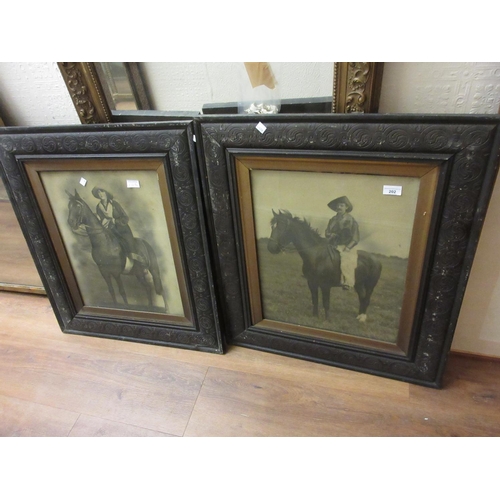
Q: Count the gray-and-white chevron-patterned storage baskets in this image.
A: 0